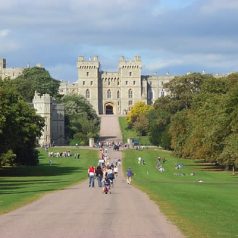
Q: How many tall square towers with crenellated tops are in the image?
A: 2